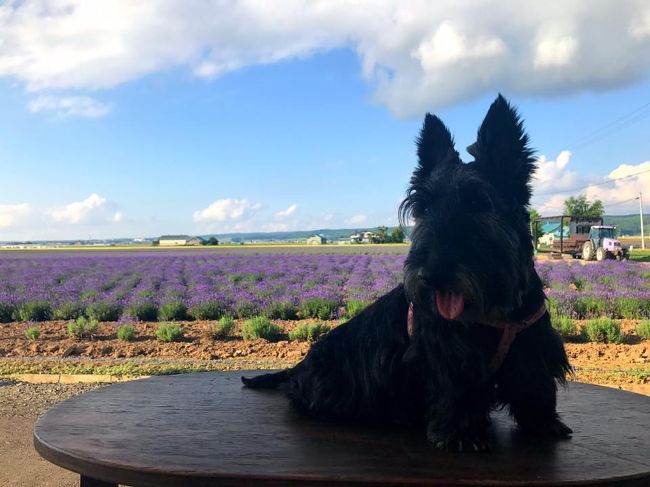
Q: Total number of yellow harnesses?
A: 0